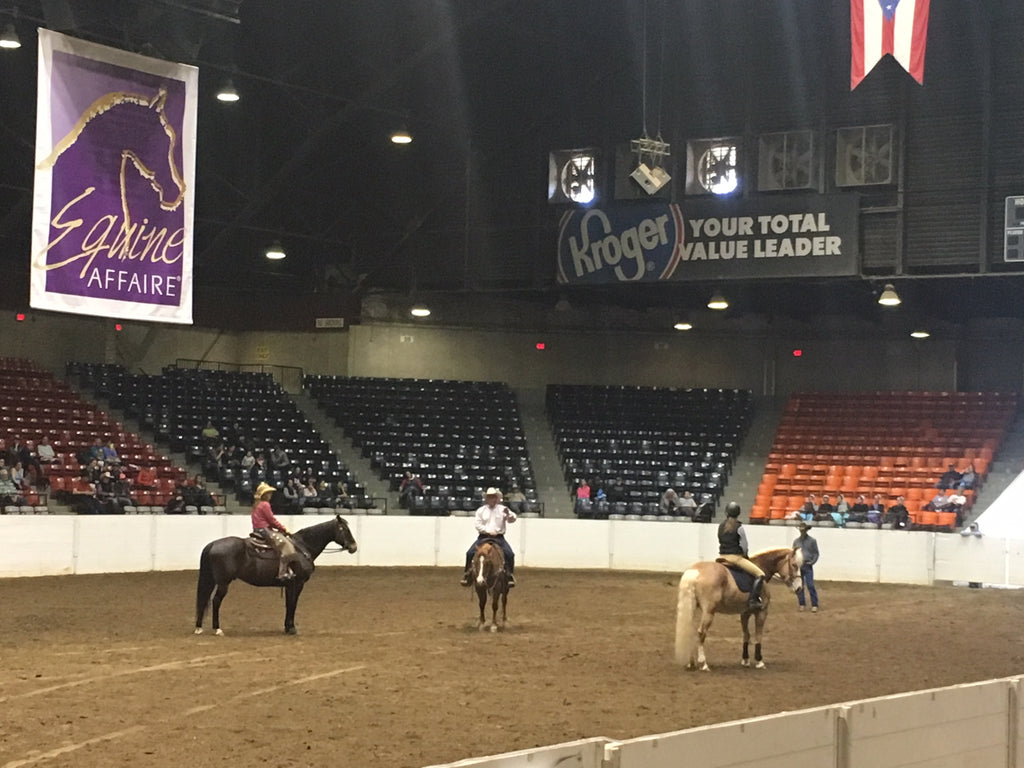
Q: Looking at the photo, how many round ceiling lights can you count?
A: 9